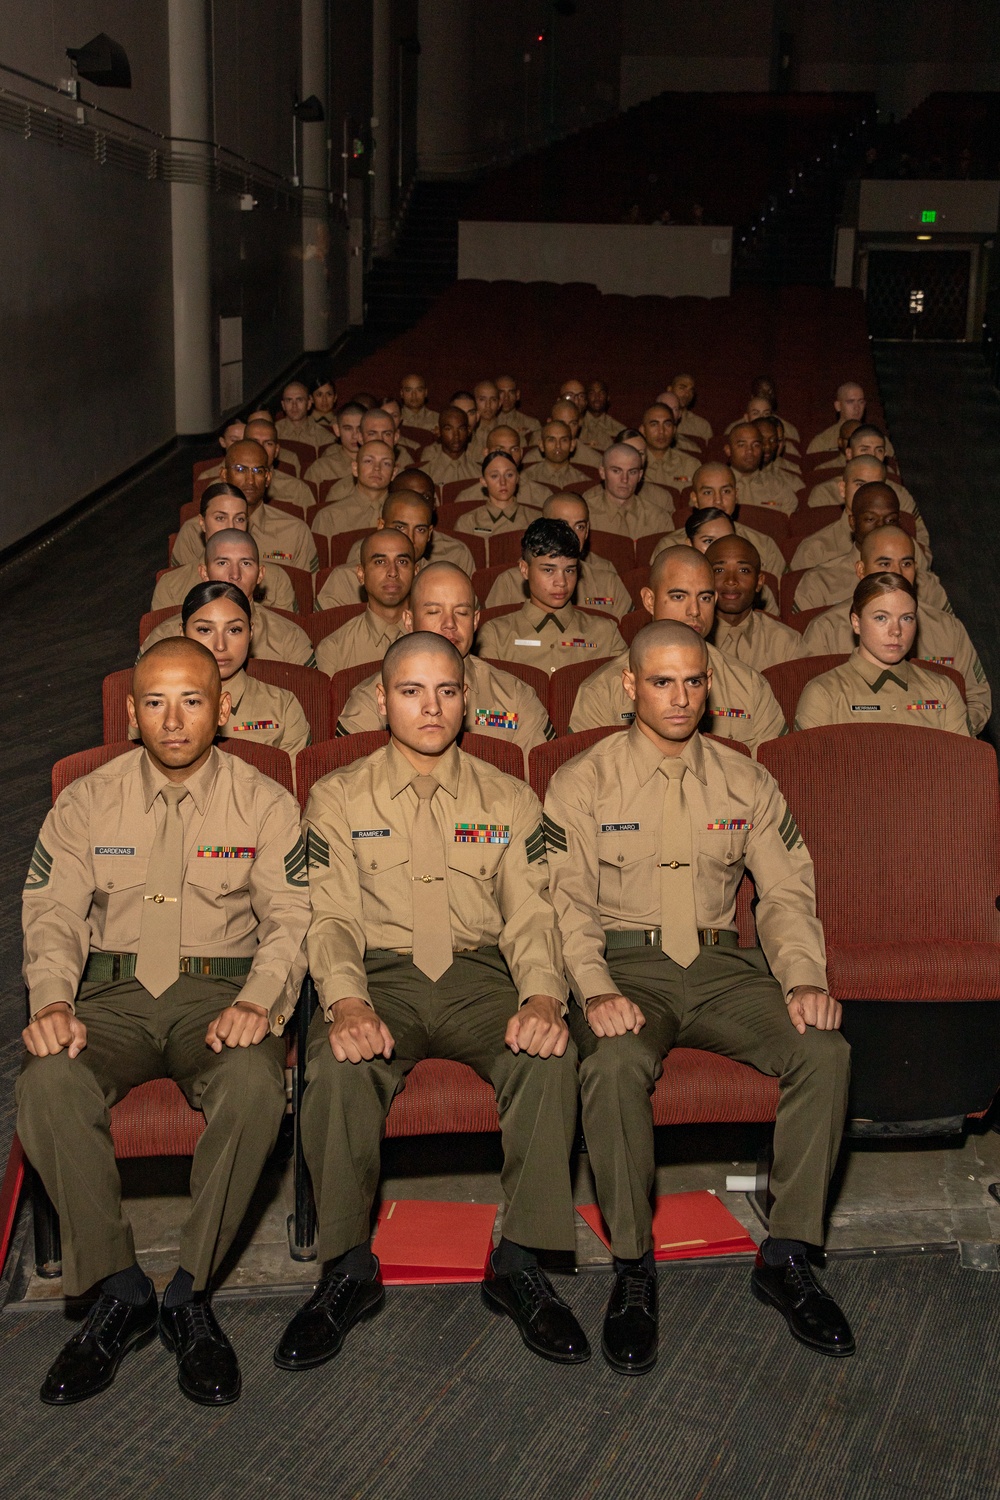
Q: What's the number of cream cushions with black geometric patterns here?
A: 0